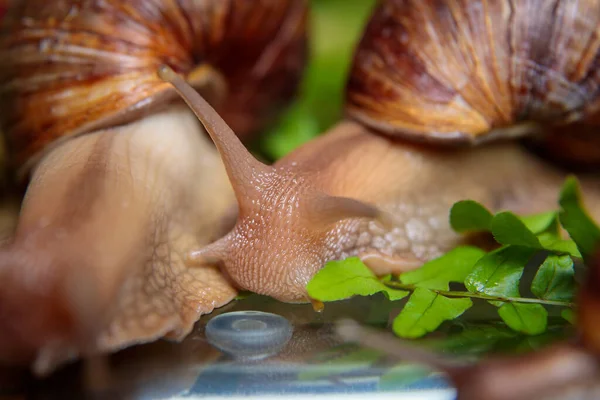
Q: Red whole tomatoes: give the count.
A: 0